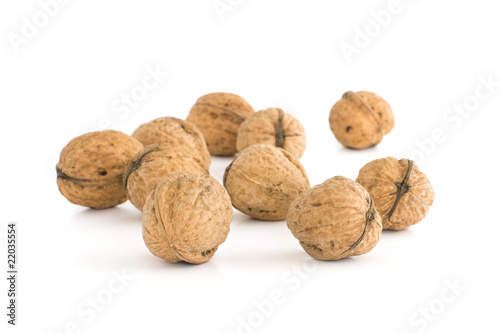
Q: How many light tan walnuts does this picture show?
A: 10